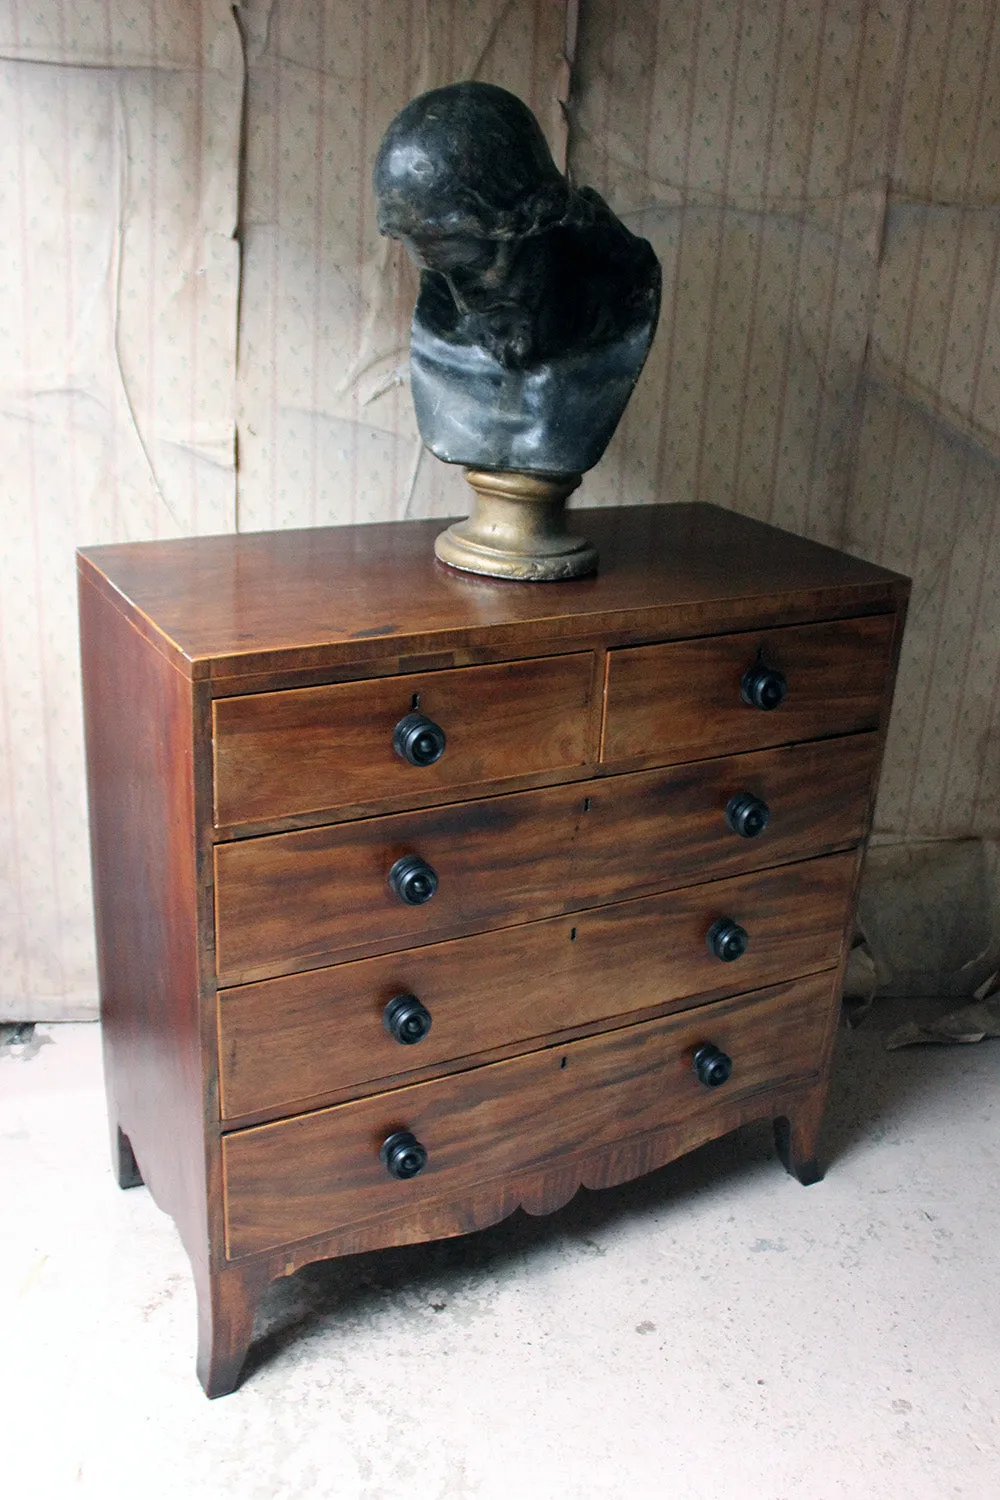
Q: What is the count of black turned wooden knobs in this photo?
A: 8